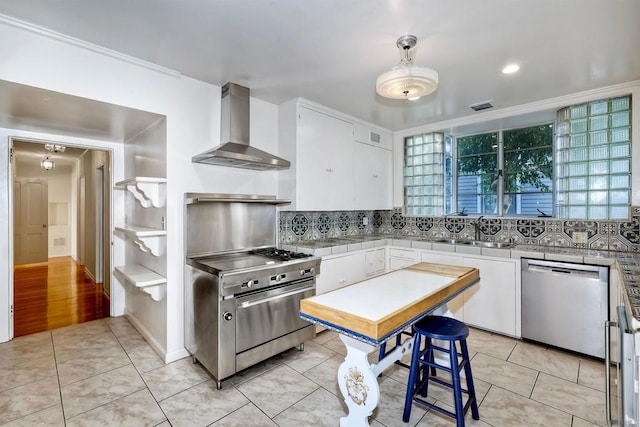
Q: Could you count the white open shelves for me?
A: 3